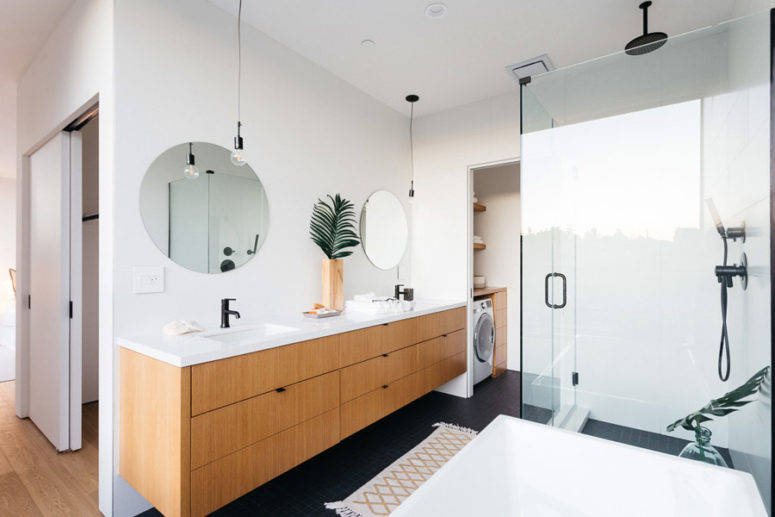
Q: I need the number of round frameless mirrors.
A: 2